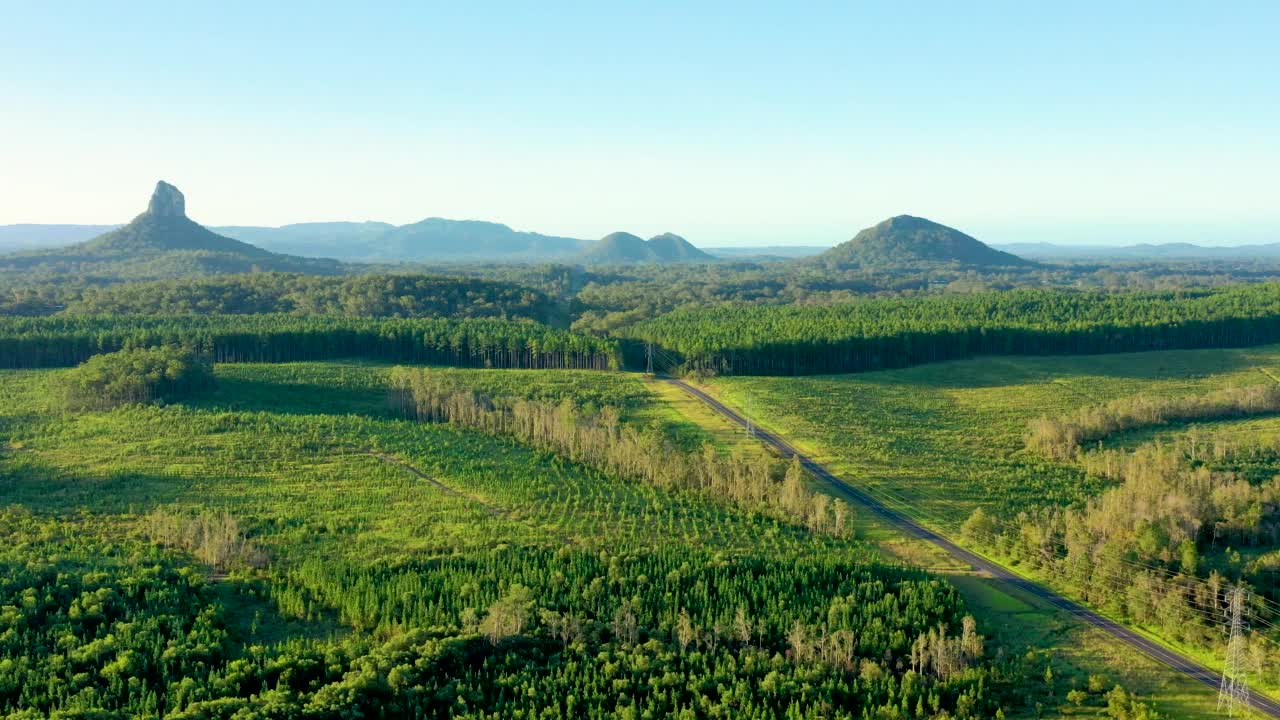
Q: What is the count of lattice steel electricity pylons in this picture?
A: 3